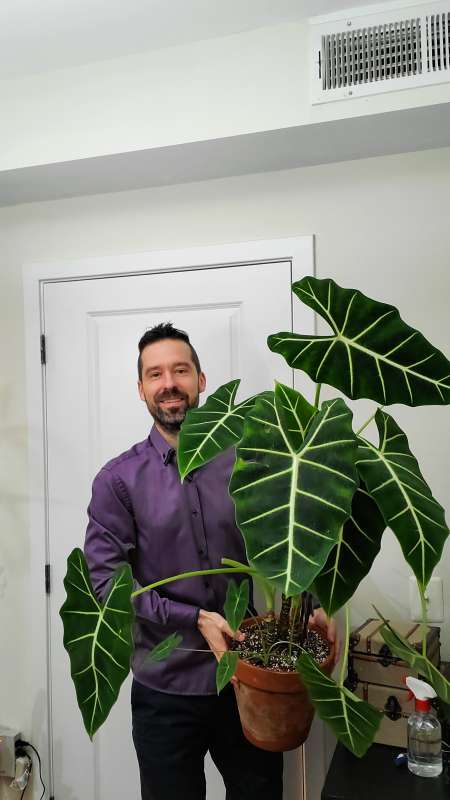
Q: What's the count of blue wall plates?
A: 0